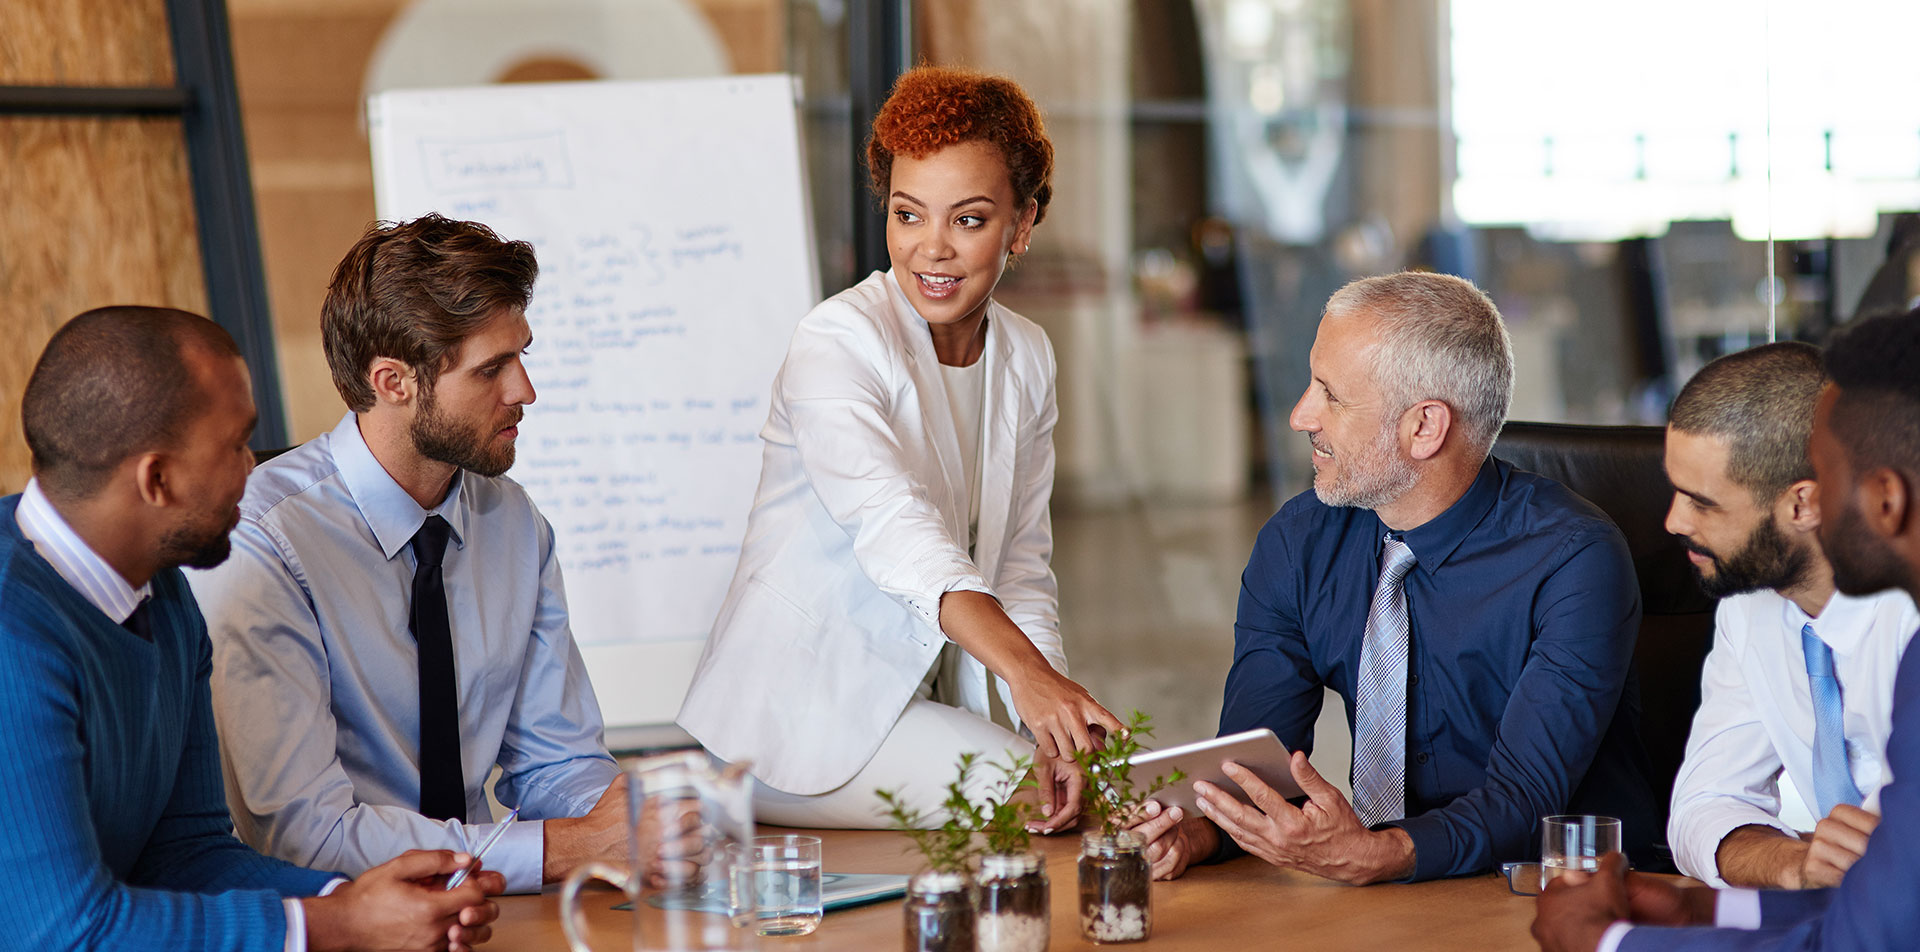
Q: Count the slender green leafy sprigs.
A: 3